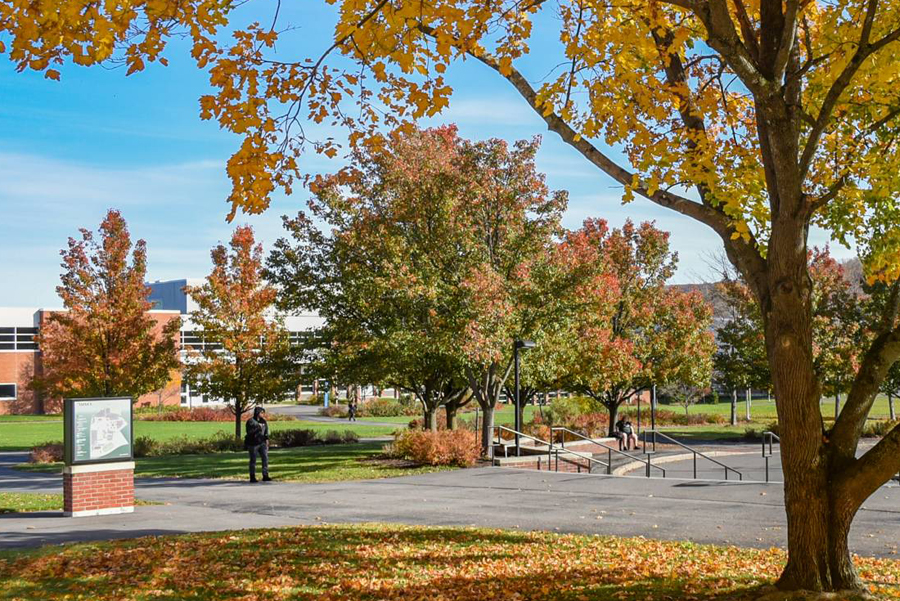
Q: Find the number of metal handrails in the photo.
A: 4